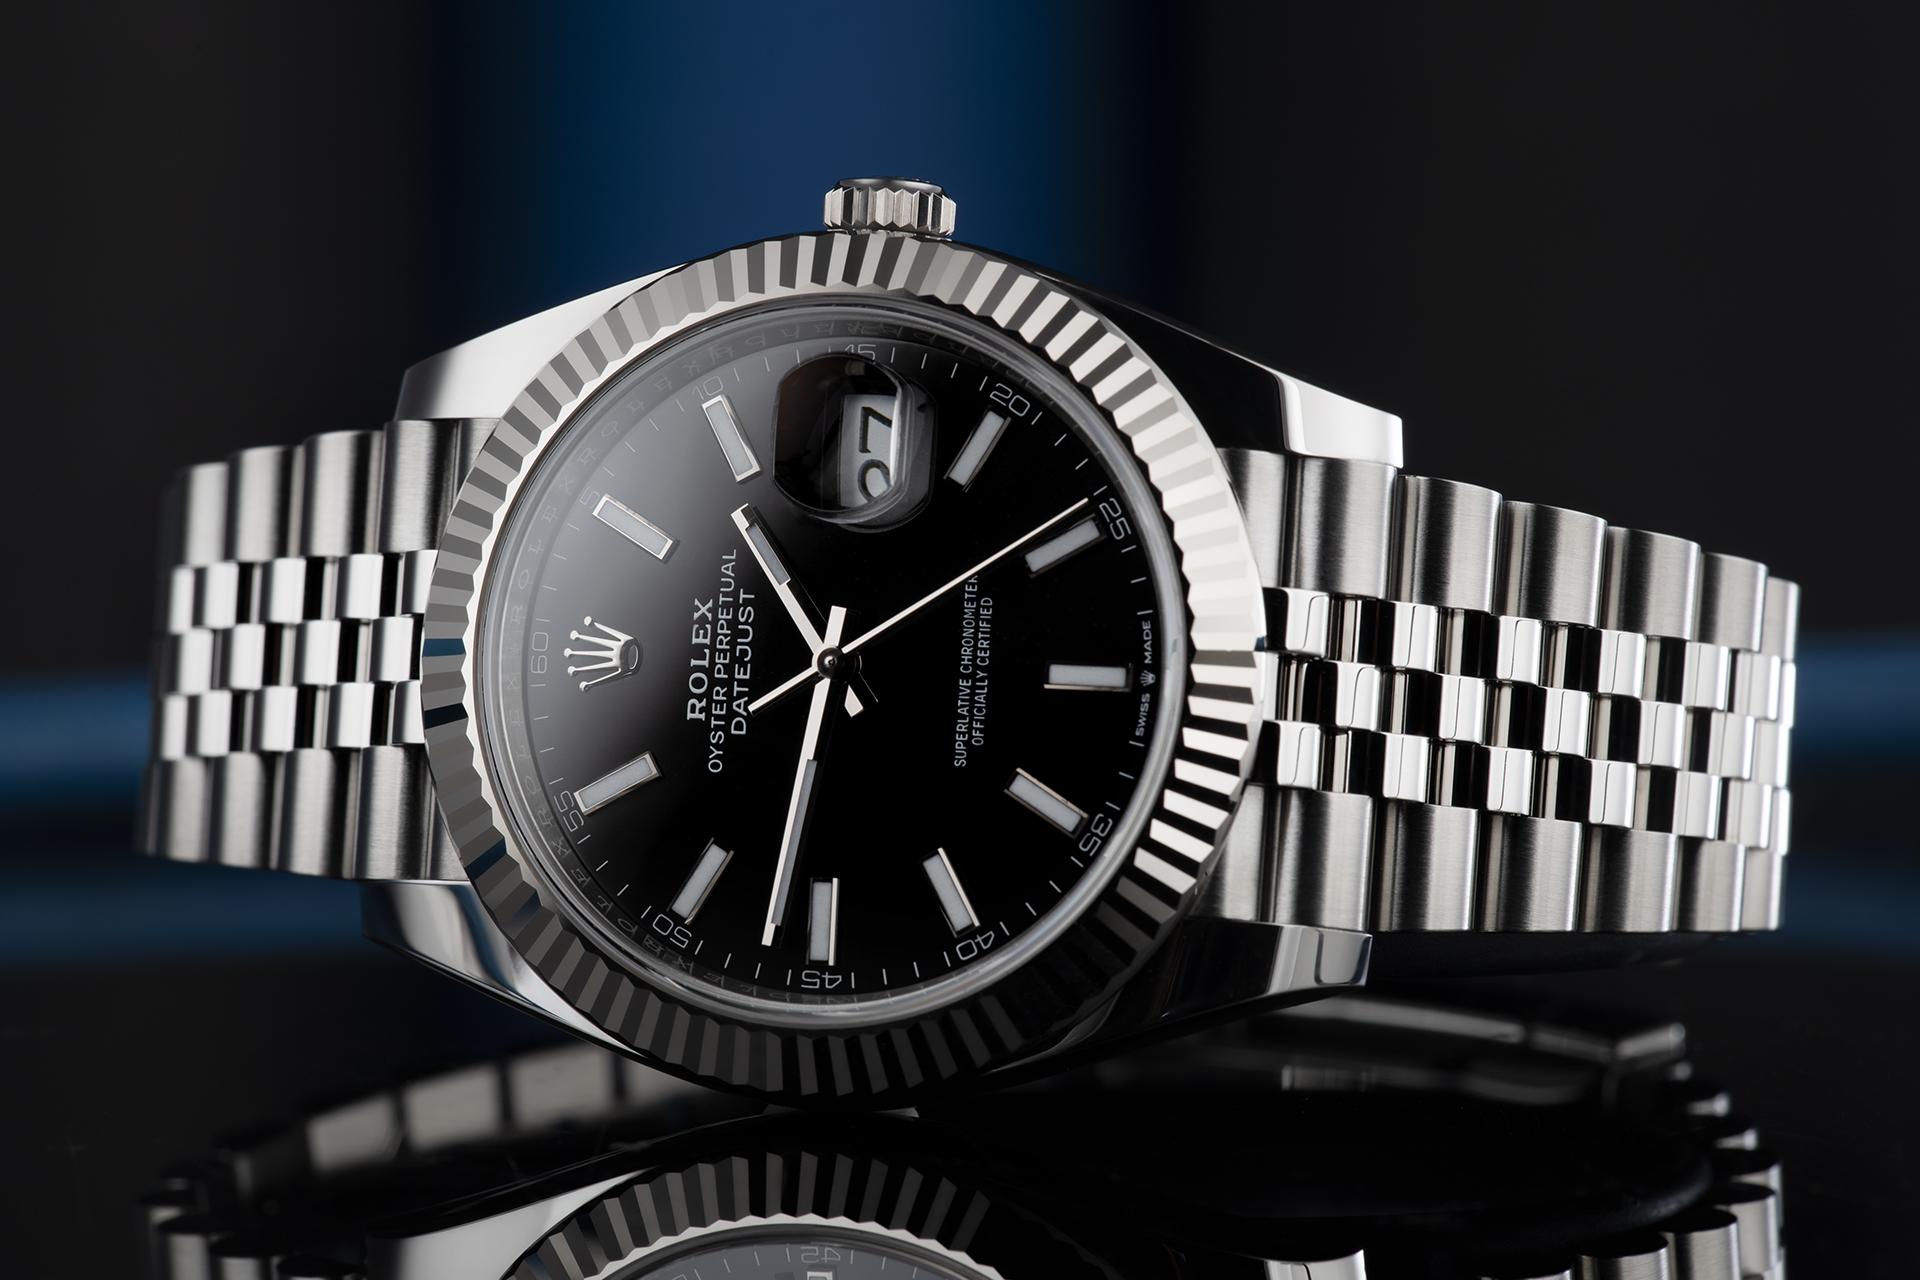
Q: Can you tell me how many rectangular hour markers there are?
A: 10